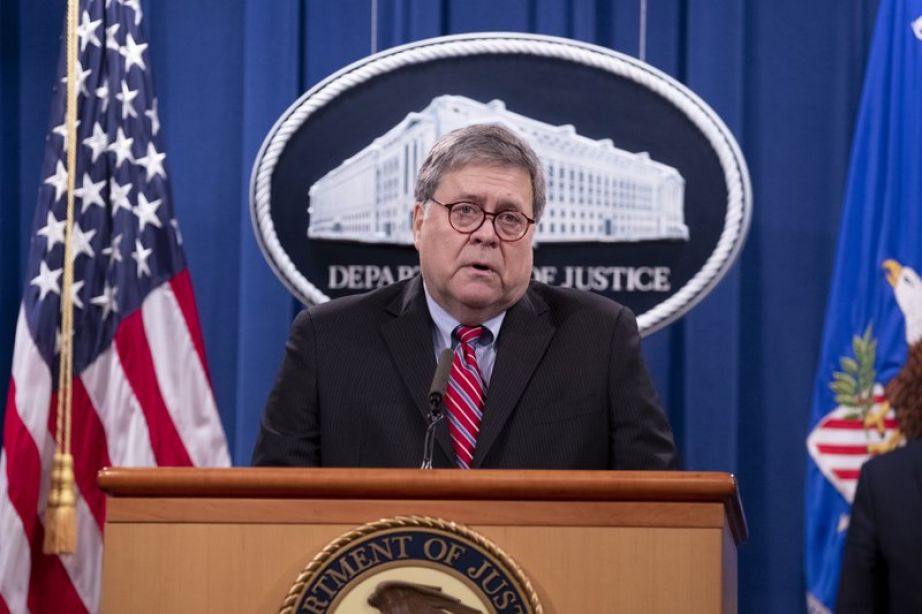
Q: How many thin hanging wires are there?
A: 2